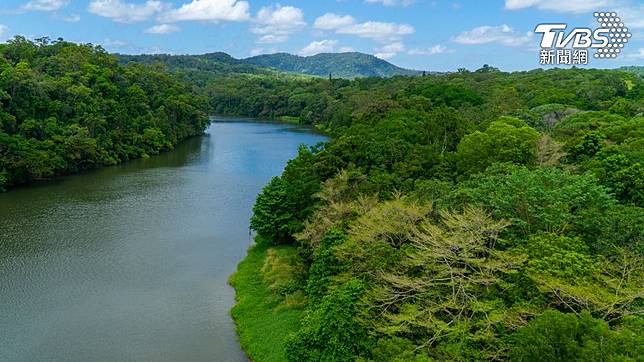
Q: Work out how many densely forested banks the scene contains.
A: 2